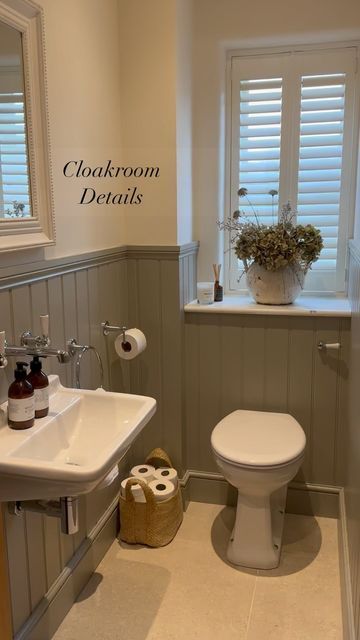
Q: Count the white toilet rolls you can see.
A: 5